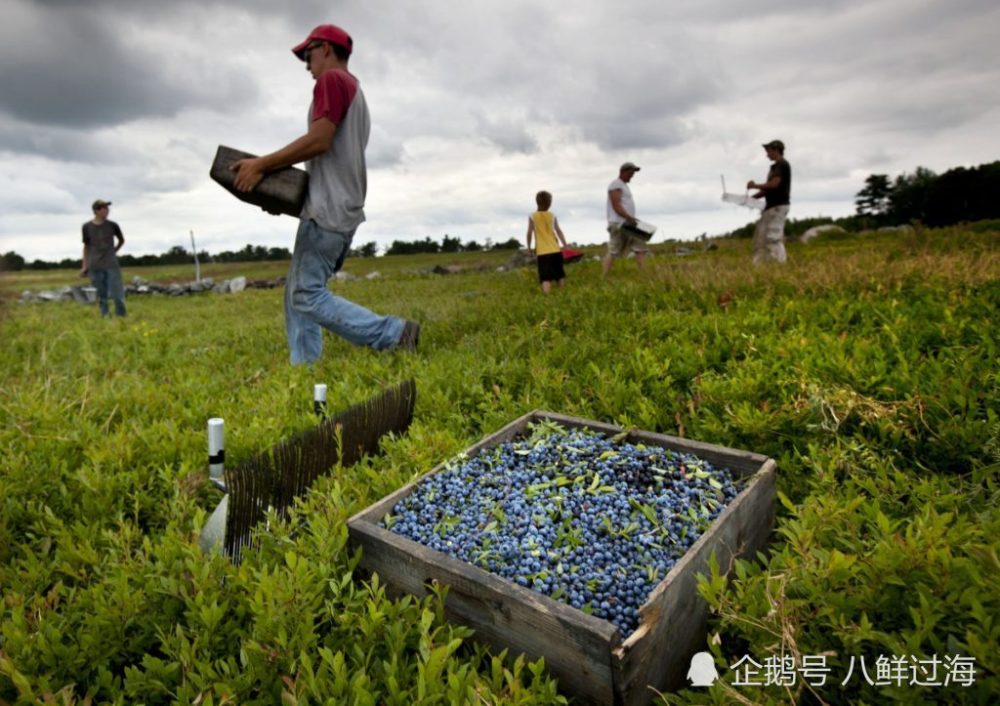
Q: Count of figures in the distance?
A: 4